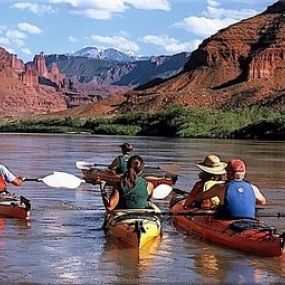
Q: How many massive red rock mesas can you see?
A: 2